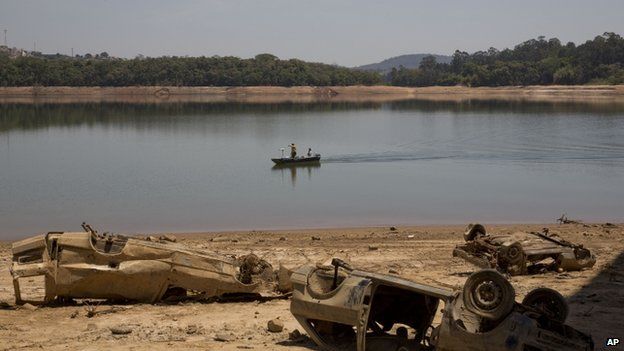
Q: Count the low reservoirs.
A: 1